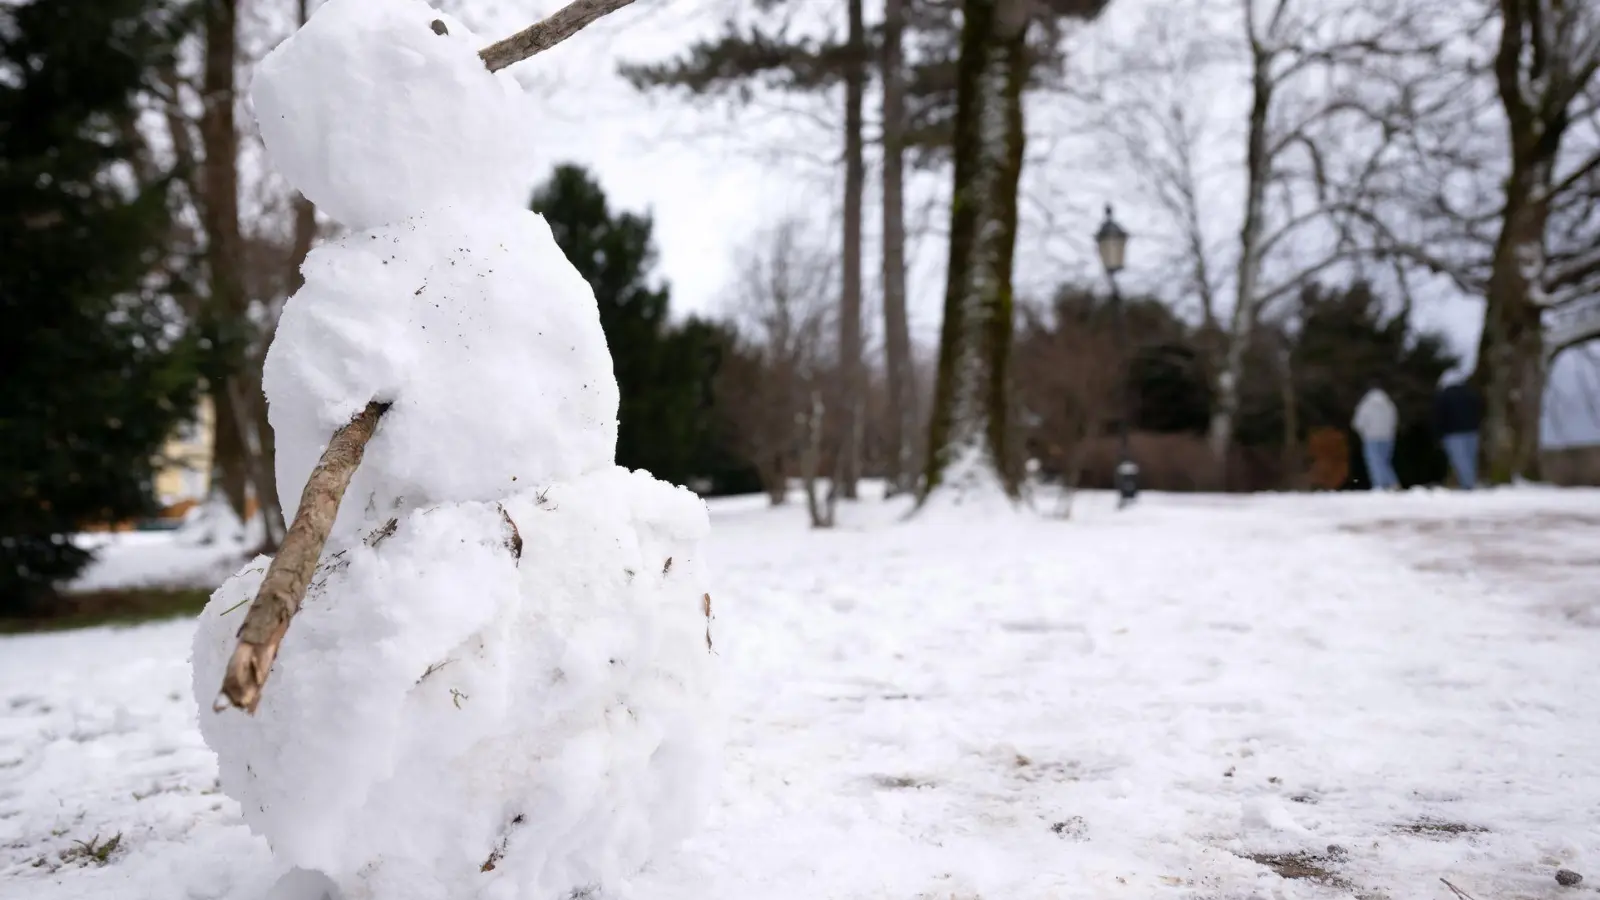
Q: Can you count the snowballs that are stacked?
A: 3